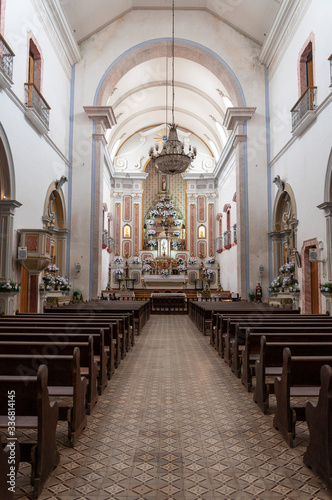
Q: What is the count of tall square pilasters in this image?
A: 2